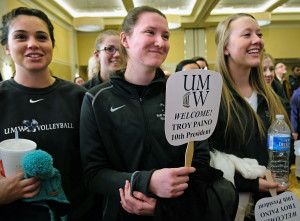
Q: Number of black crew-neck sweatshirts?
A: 1